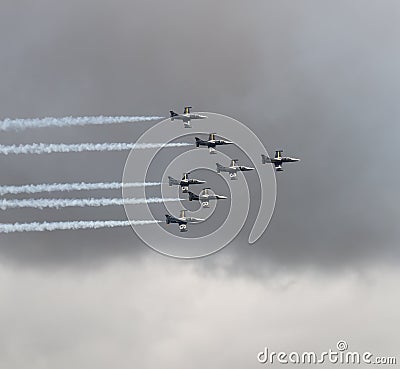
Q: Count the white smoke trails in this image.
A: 5